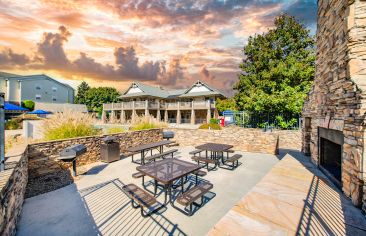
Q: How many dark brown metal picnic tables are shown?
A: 3